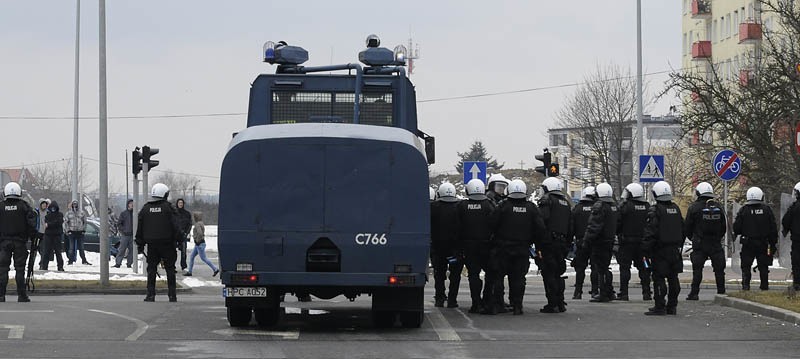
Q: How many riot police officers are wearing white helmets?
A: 15